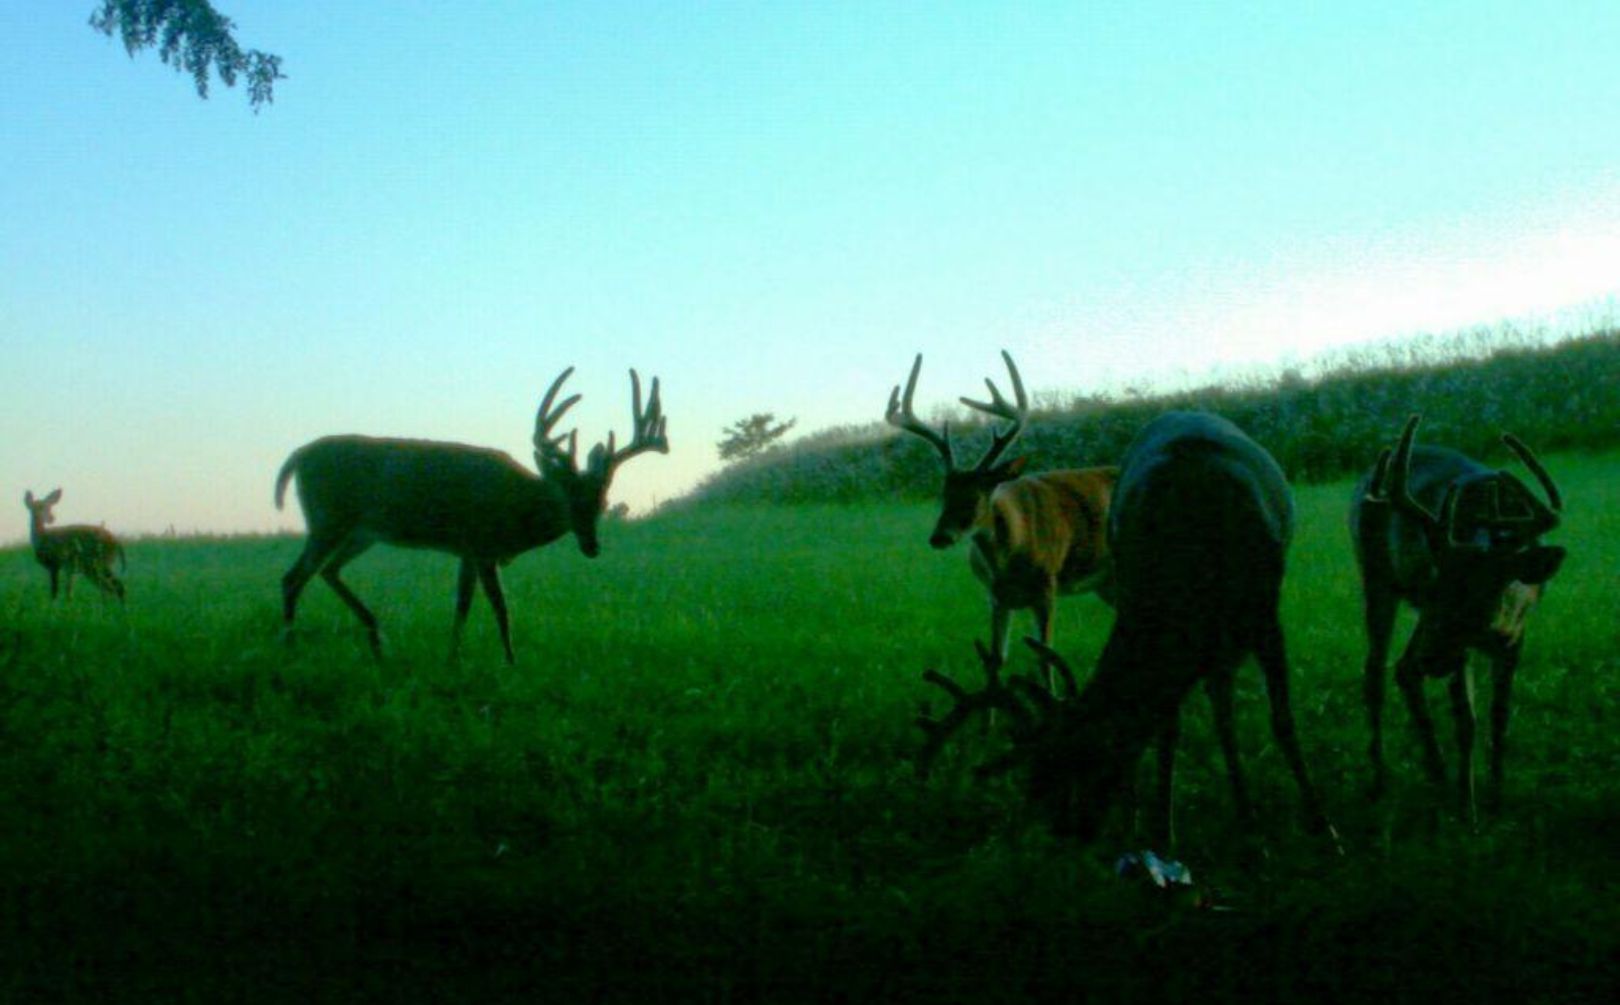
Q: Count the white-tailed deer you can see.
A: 5